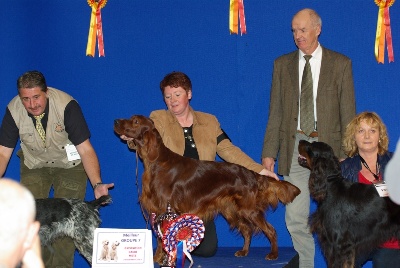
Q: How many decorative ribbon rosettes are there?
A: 4